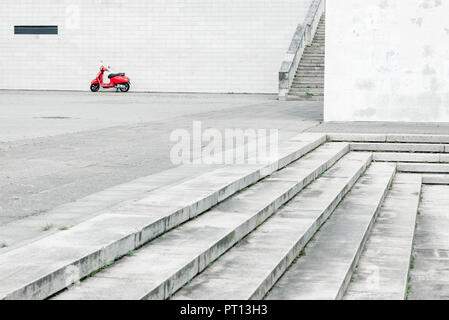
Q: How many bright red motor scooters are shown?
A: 1